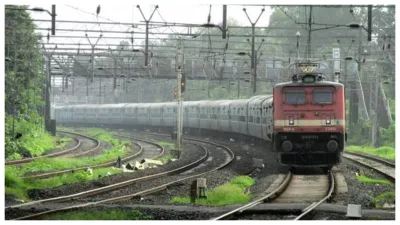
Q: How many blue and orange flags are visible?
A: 0